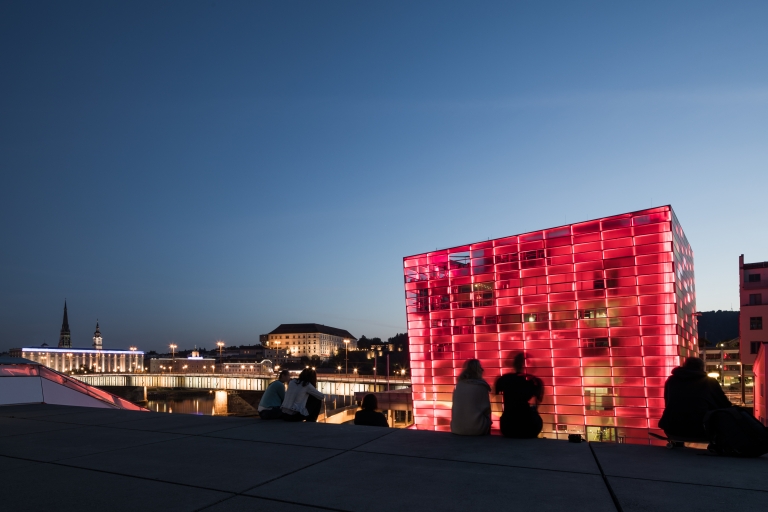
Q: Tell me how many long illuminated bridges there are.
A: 1